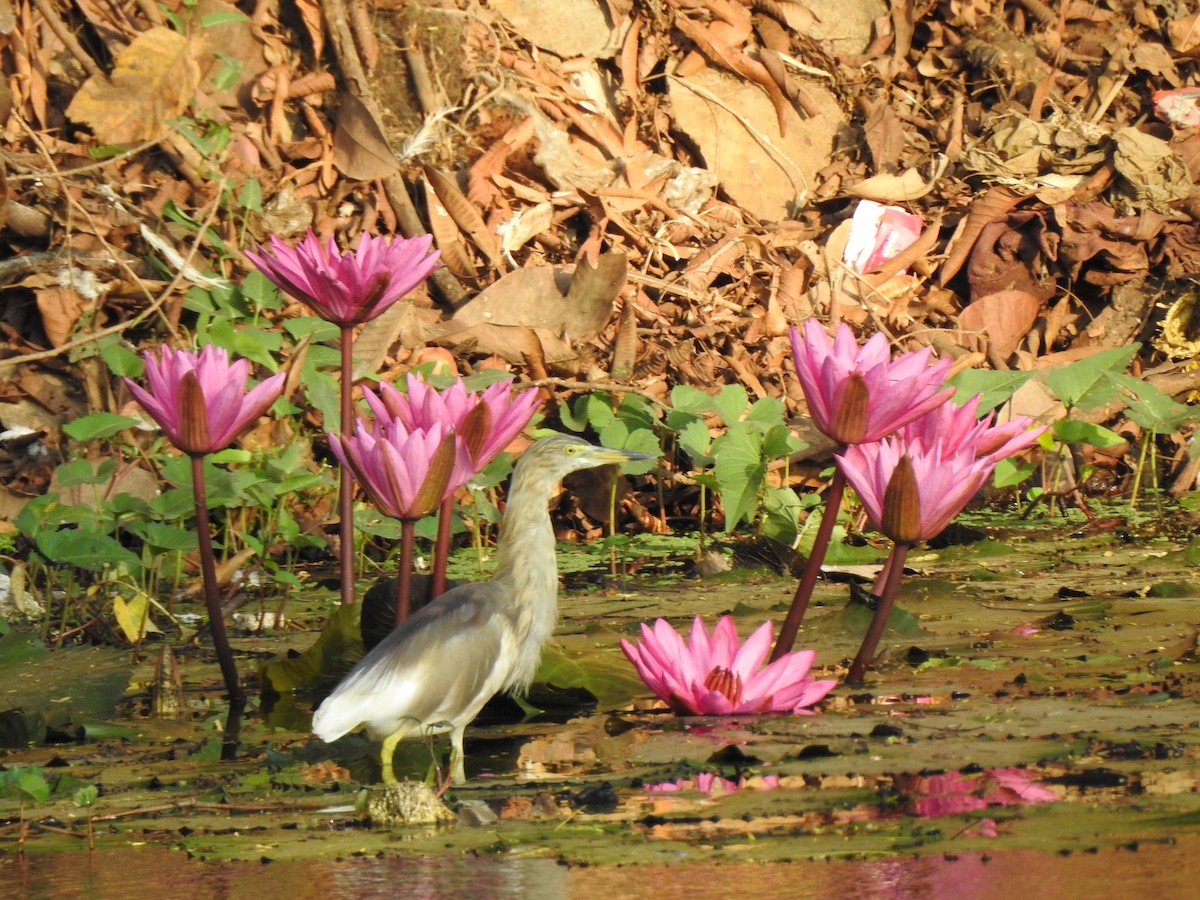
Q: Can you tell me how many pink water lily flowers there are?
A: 8